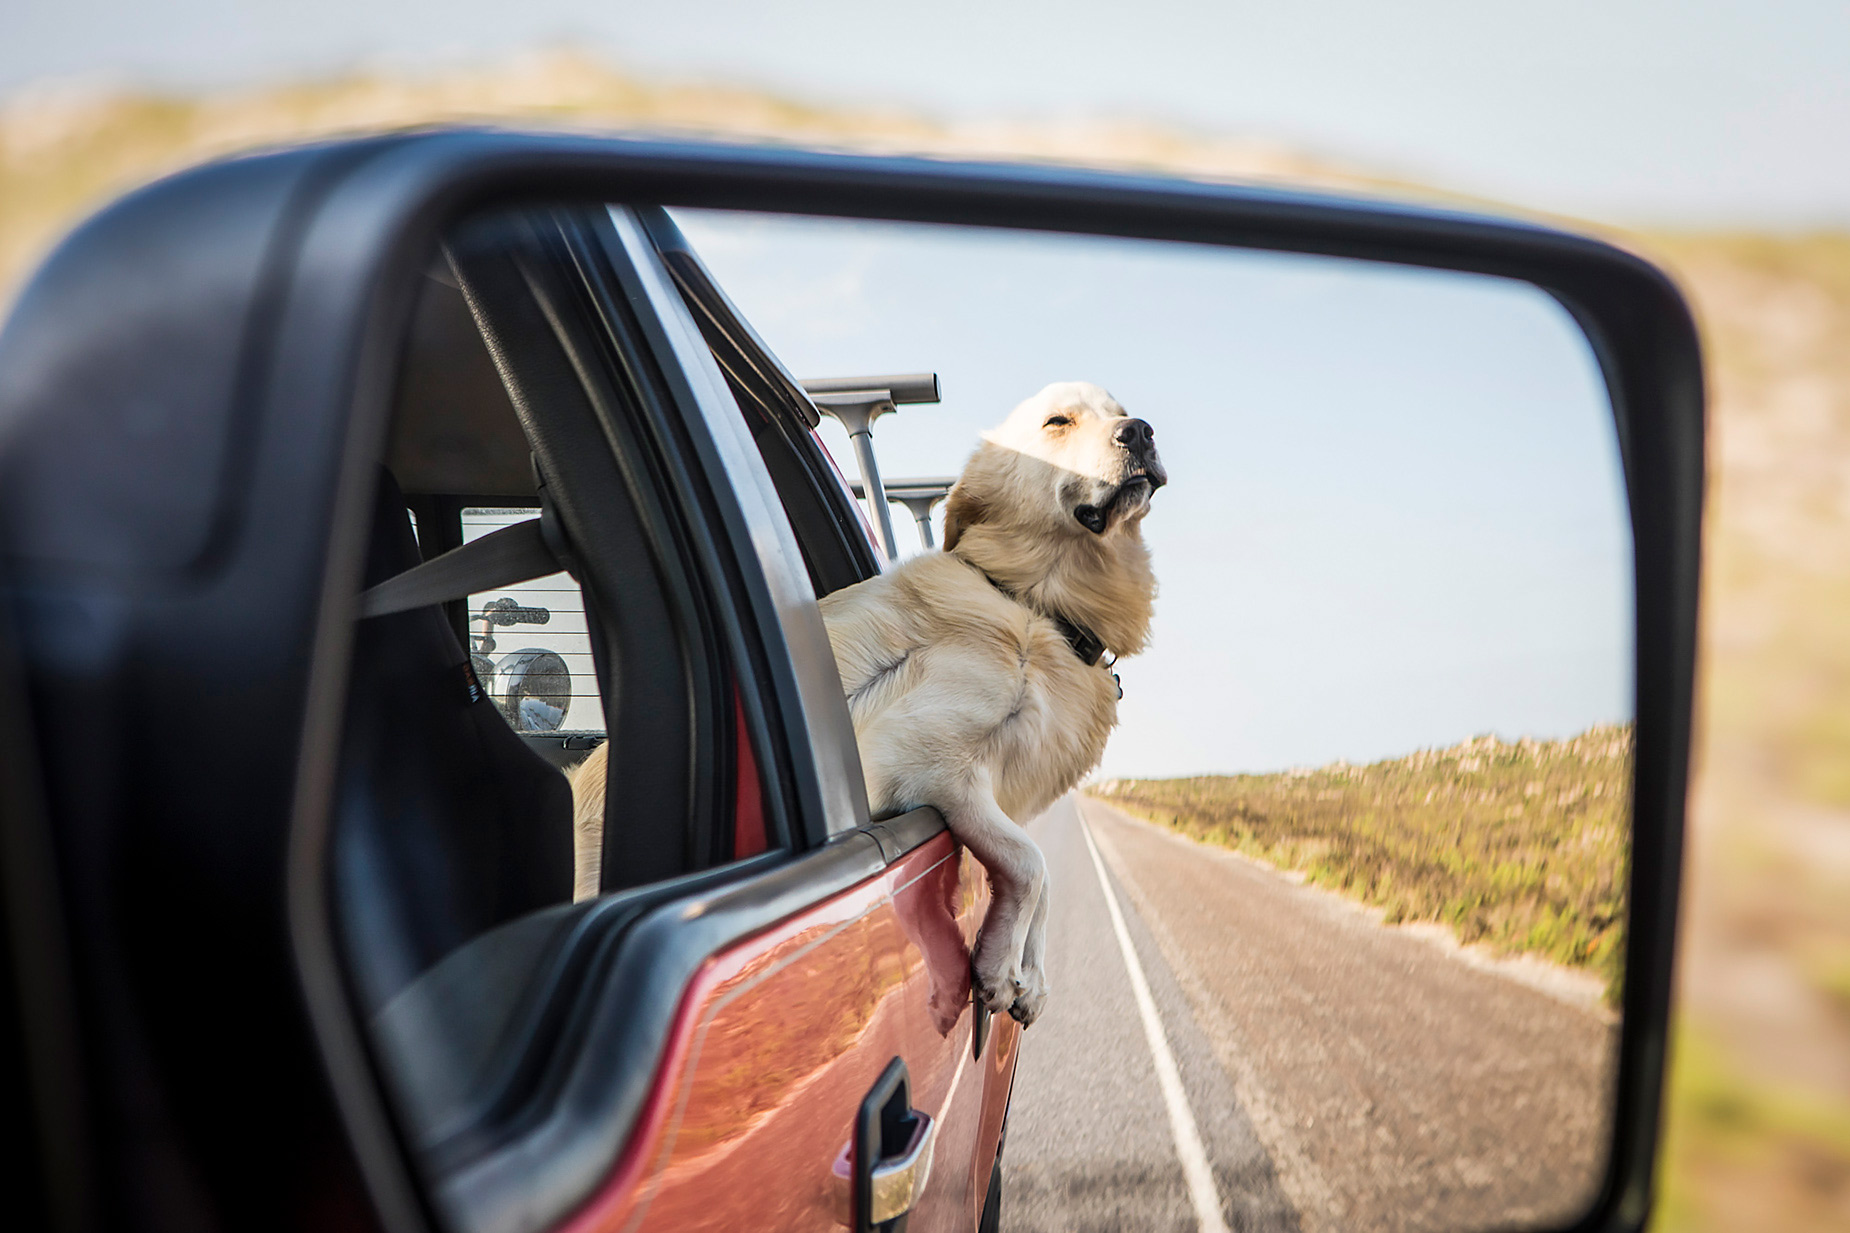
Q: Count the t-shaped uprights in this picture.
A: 2